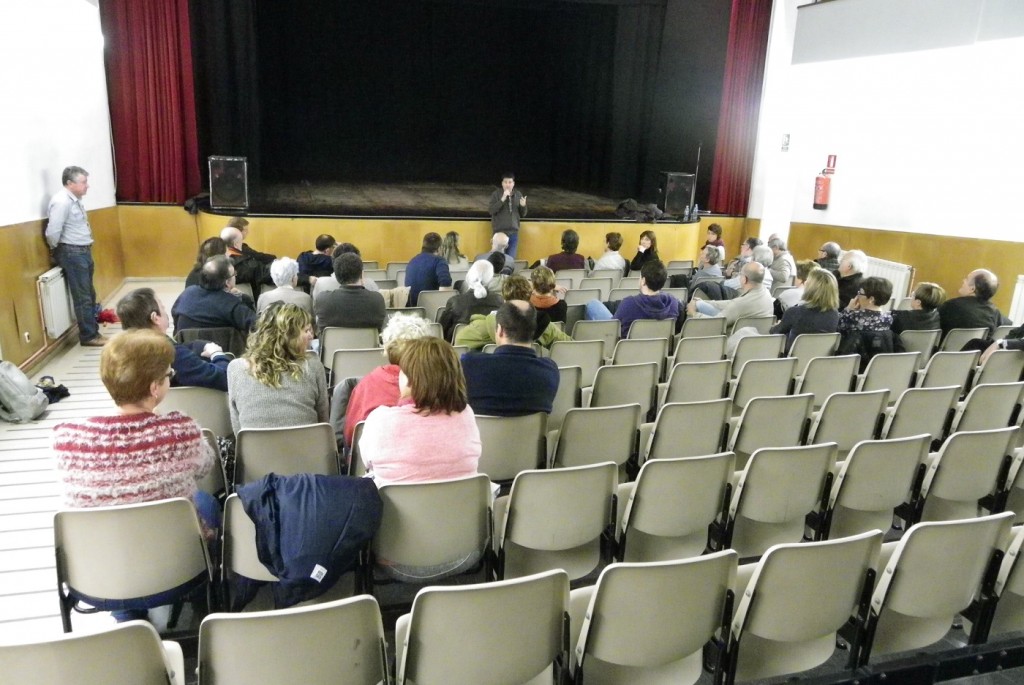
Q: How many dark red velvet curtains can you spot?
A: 2